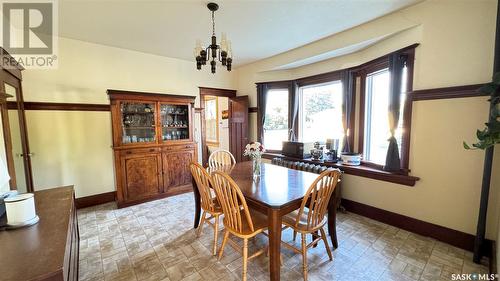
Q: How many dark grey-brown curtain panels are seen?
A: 4